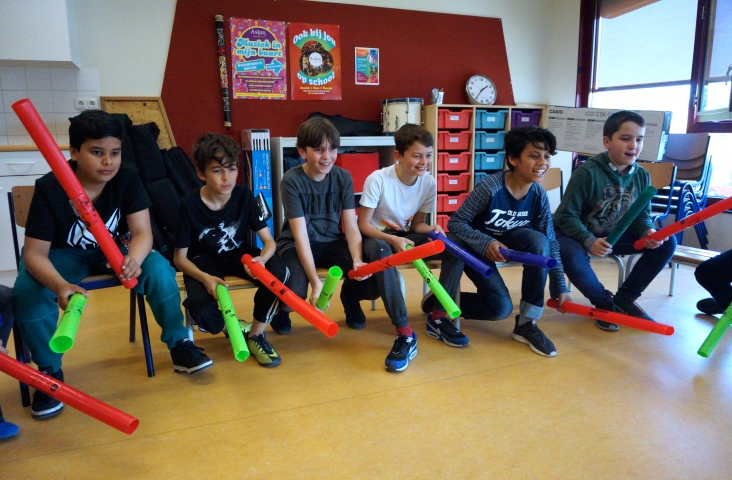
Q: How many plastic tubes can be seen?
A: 14